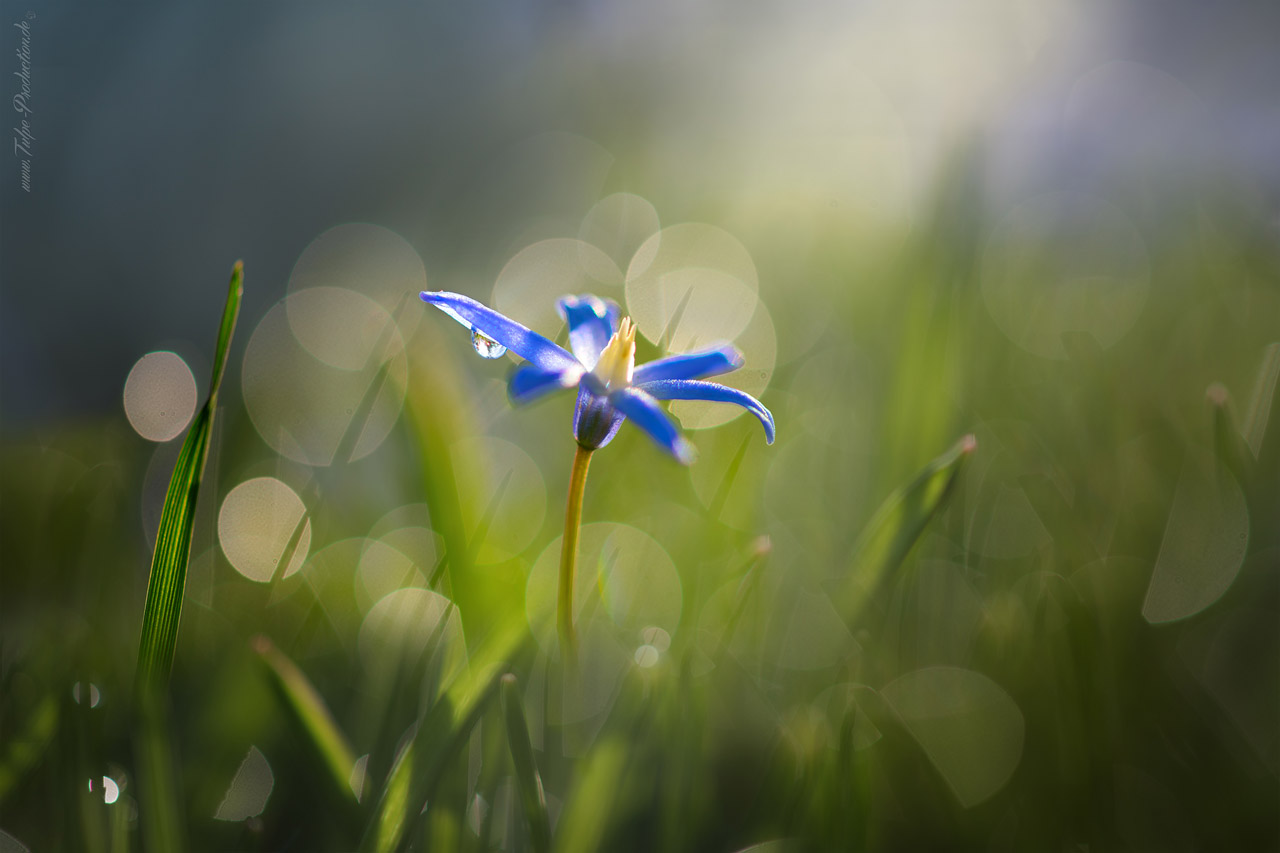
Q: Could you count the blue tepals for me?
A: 6